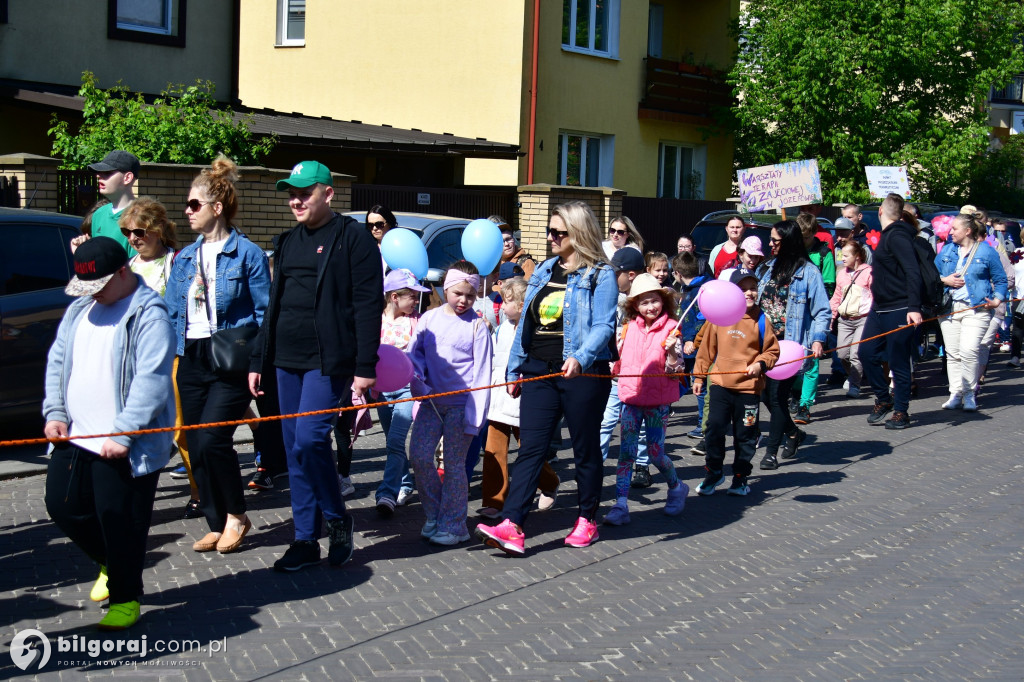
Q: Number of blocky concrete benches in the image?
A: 0